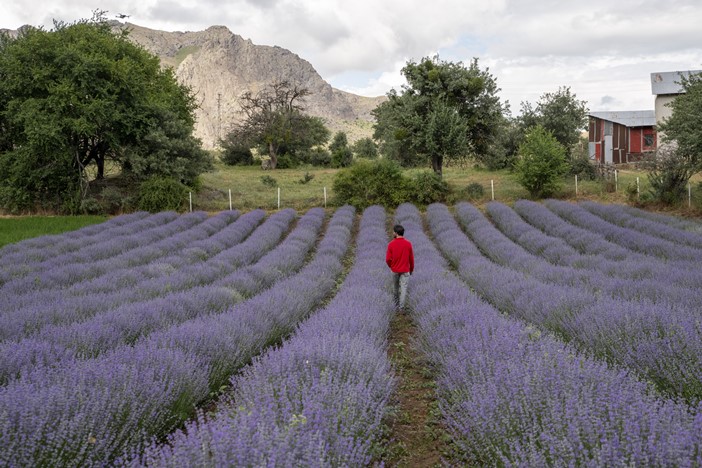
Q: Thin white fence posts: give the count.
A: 9